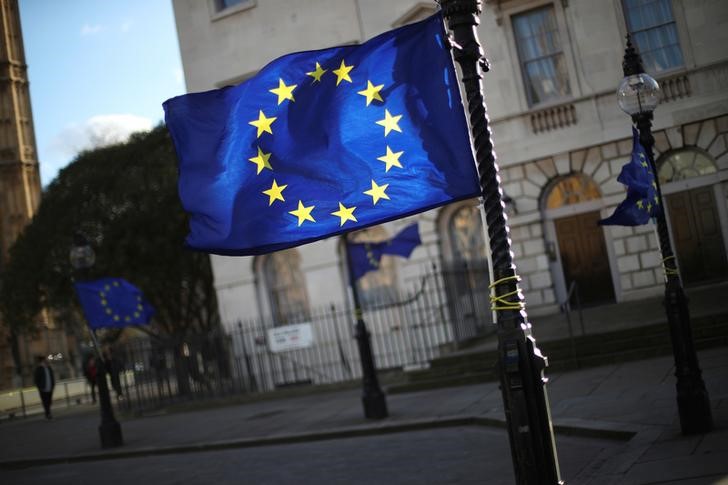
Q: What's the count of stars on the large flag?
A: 12